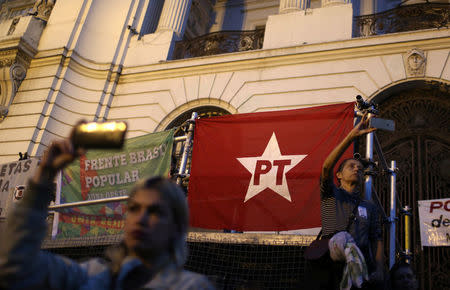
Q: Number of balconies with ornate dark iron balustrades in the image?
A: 2